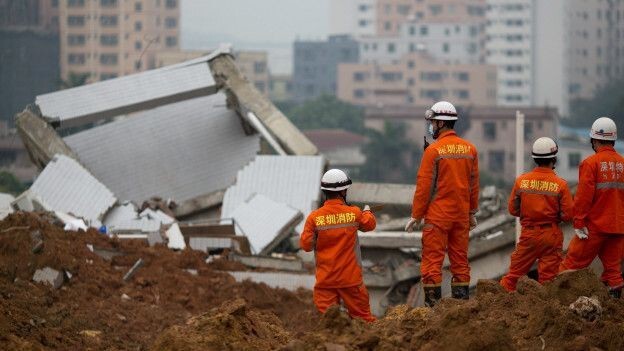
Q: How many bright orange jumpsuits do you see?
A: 4